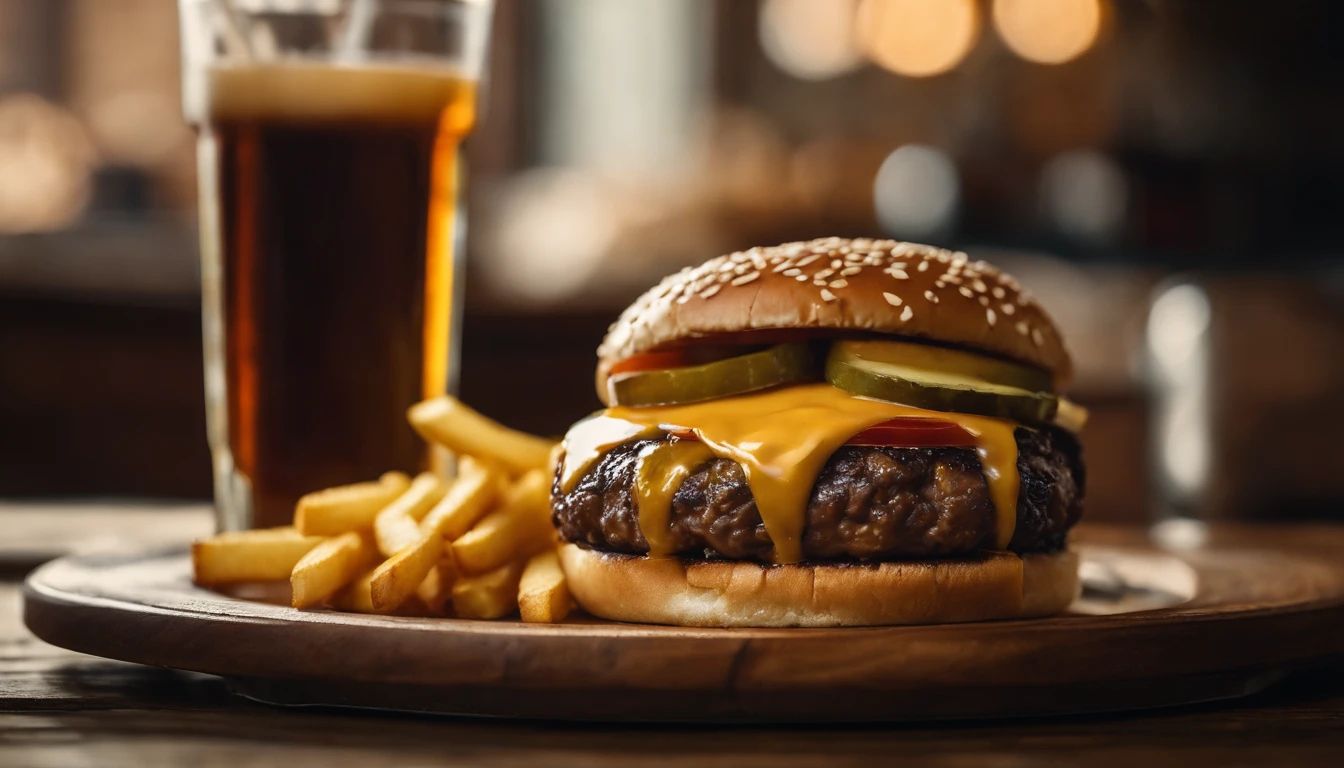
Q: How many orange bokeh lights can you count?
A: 2